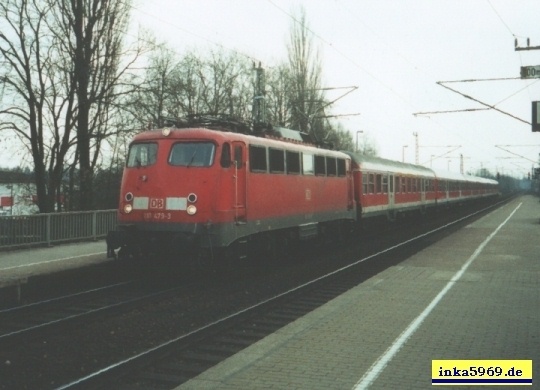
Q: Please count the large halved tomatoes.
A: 0